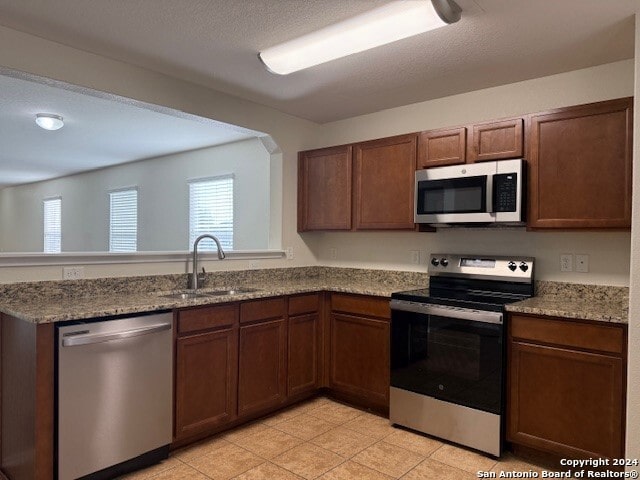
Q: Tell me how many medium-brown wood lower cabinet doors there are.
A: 5